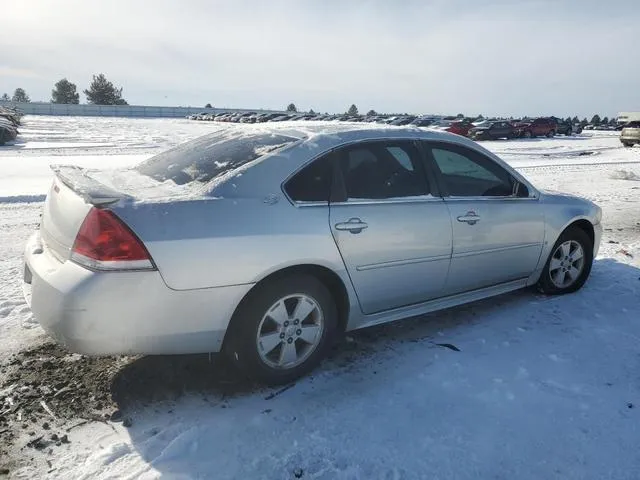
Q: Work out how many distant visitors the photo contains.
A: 0